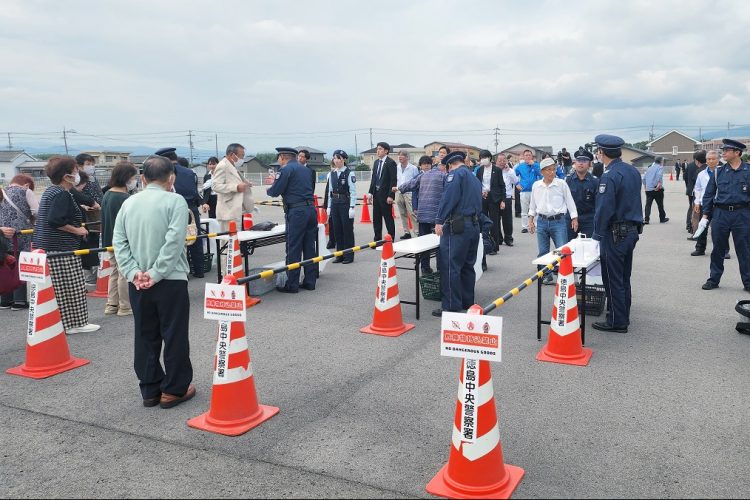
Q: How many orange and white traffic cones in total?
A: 7